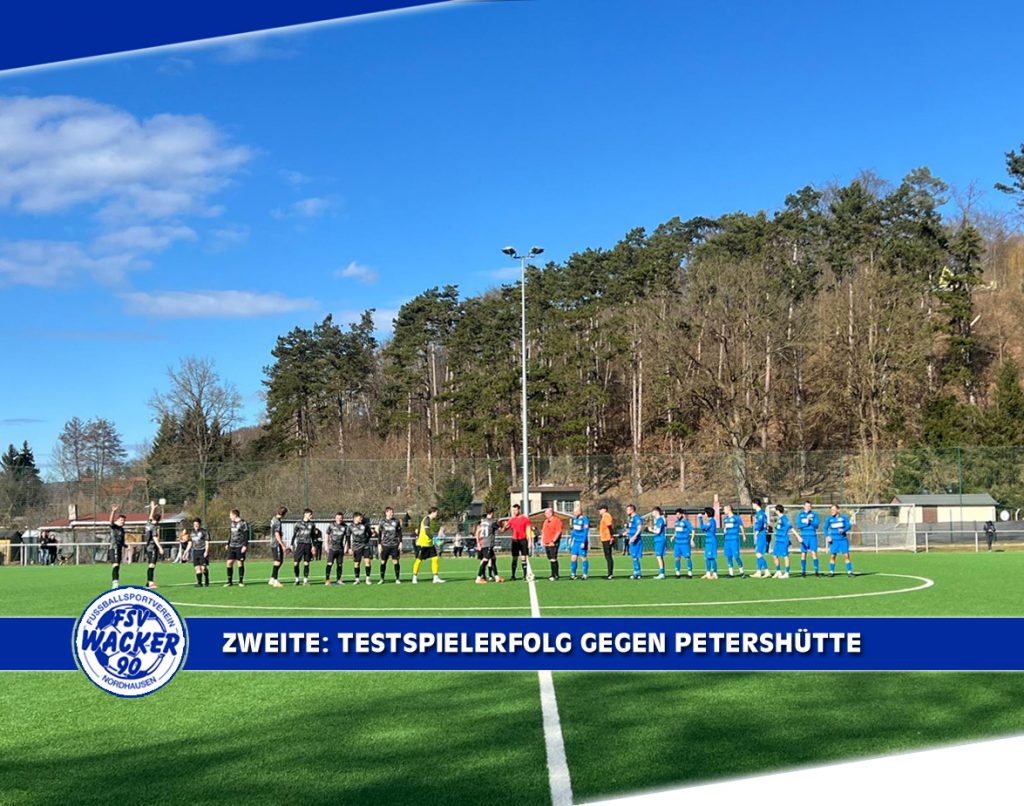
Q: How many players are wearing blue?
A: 10